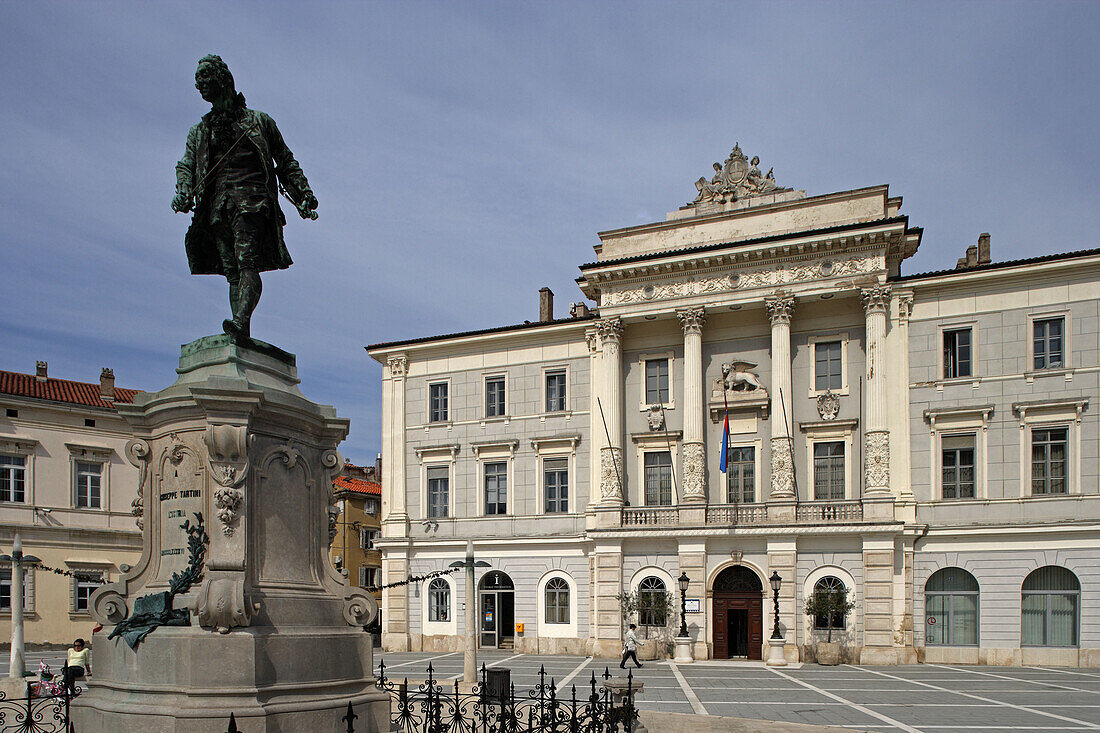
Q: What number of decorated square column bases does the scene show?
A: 4